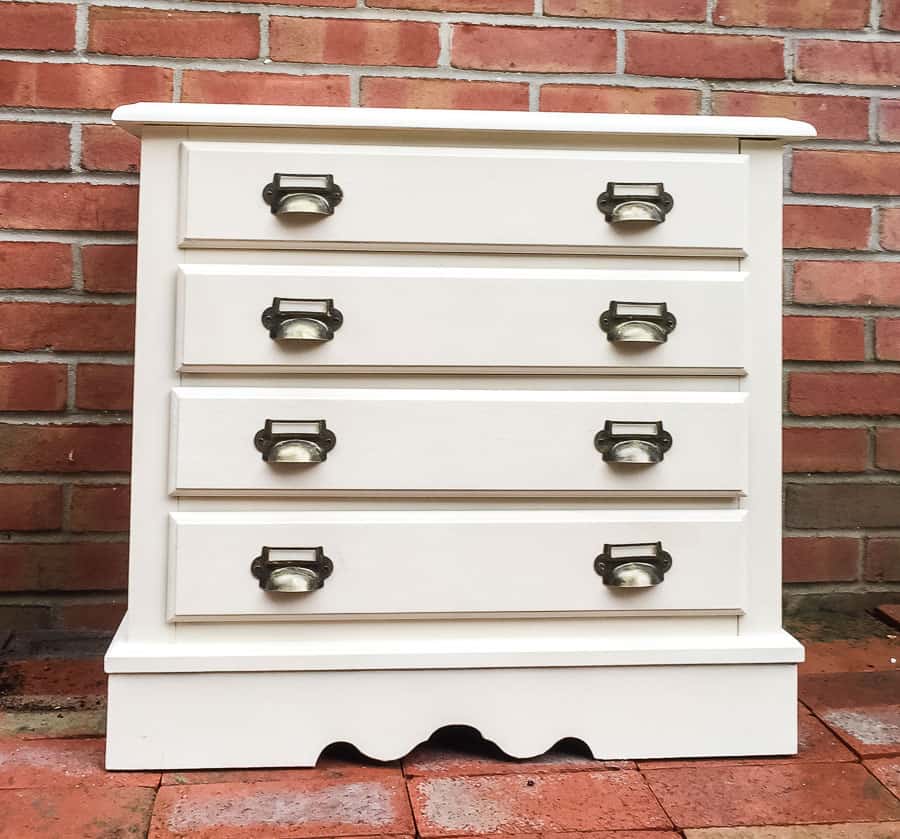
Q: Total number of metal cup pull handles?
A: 8